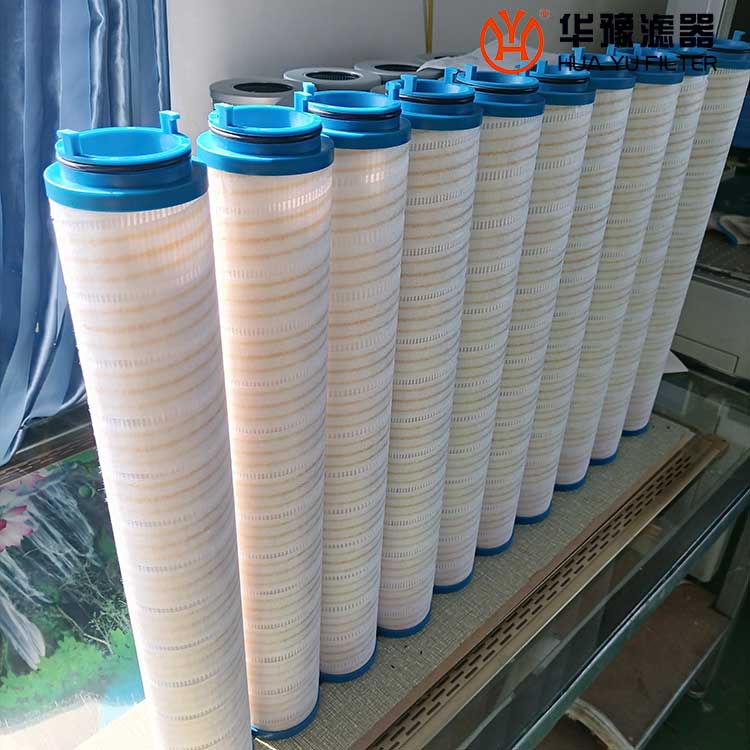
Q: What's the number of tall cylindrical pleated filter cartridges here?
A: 10